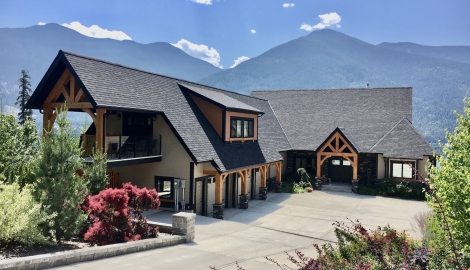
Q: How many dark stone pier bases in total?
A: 6